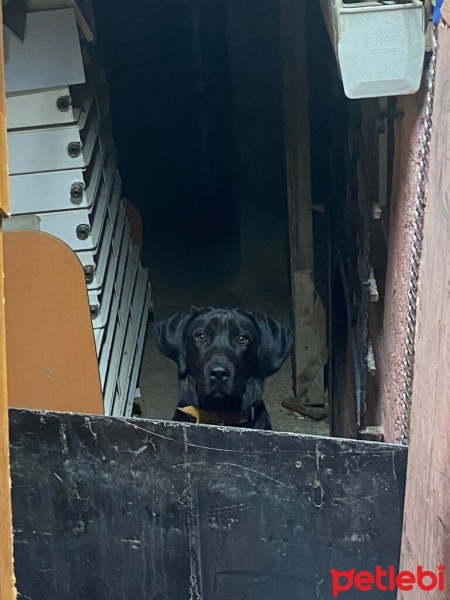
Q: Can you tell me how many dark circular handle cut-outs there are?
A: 6